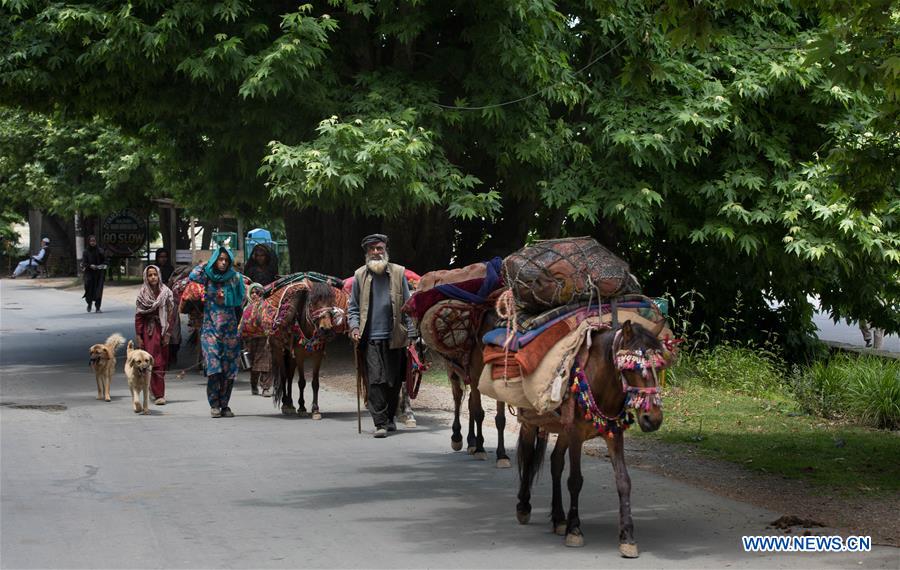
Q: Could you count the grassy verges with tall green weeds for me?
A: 1